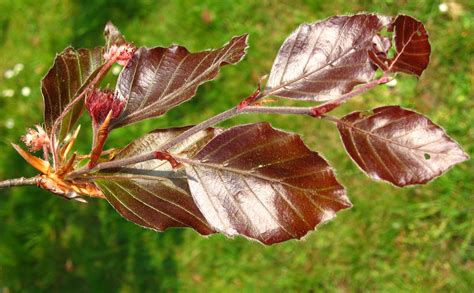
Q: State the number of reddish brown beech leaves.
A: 7